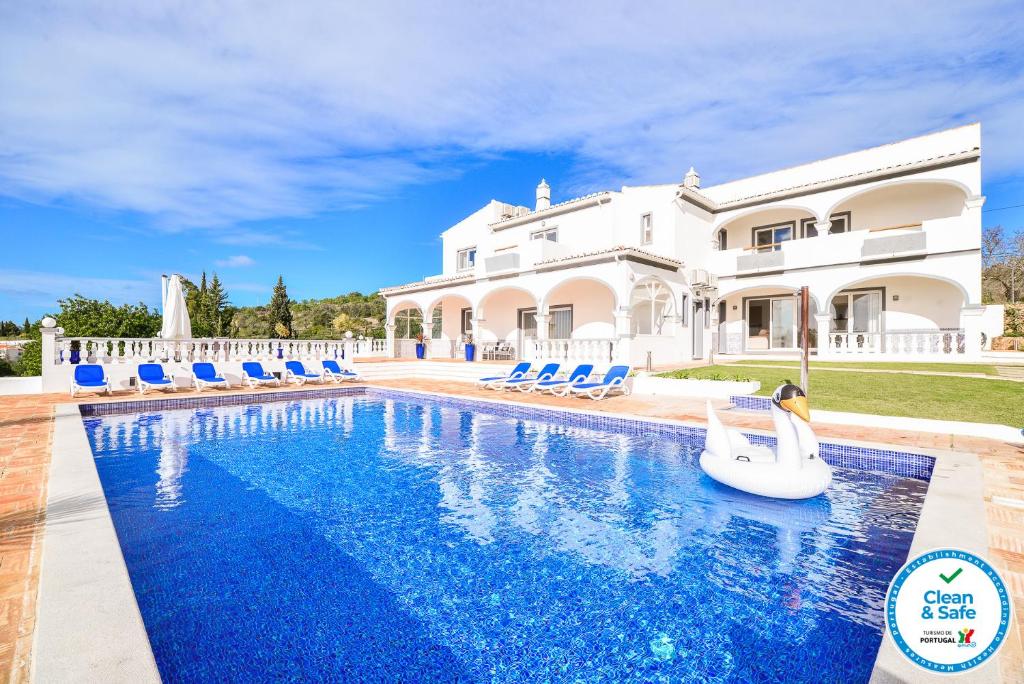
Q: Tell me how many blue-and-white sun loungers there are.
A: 10